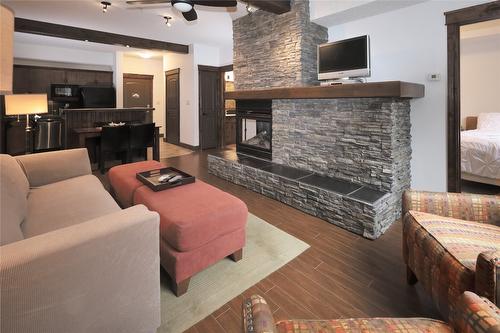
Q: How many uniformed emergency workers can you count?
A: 0